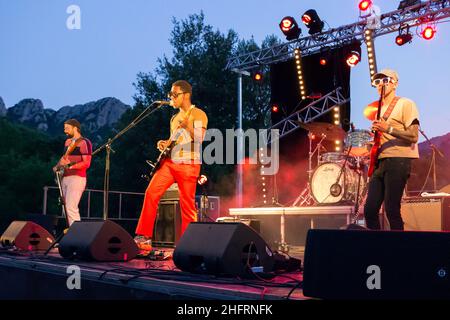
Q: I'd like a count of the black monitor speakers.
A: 4